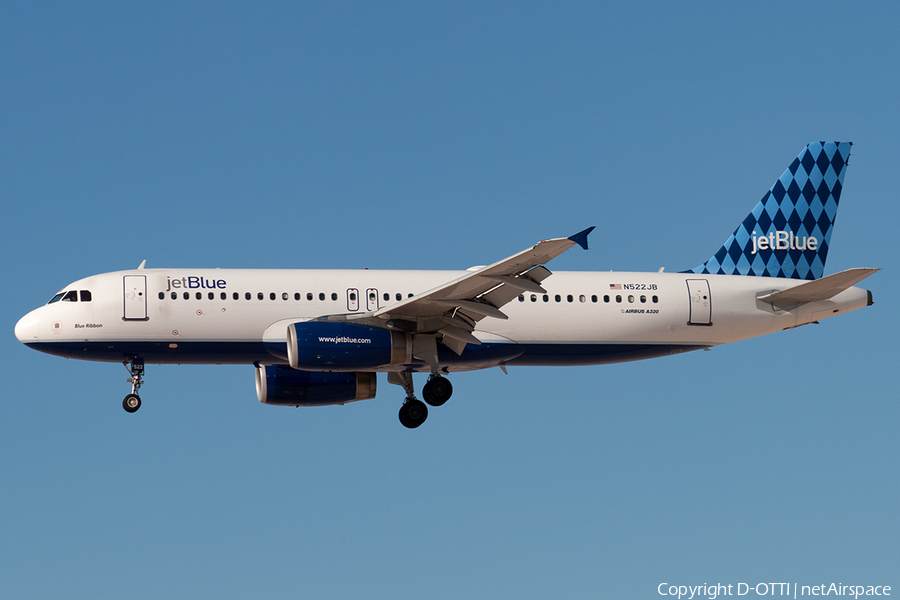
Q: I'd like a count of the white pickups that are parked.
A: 0